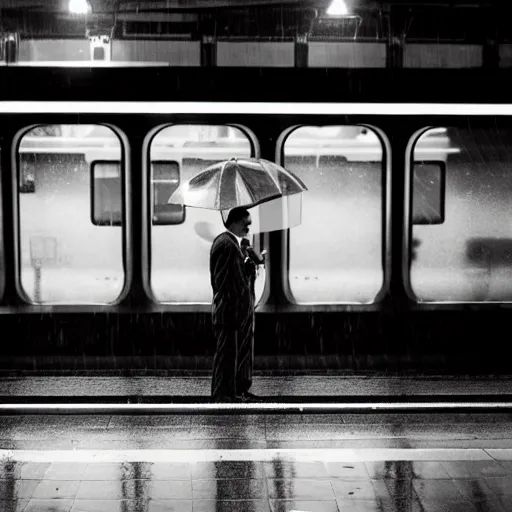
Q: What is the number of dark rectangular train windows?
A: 3